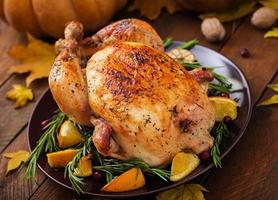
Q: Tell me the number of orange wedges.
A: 6